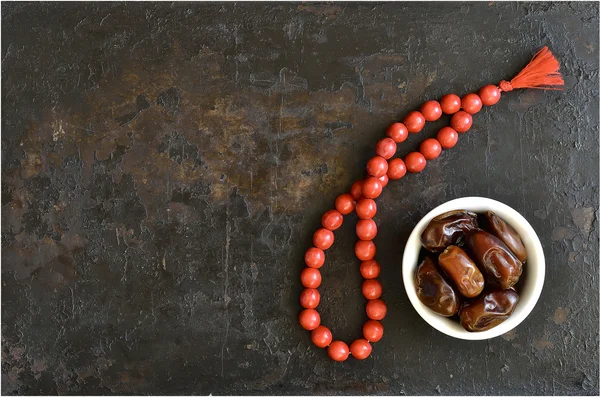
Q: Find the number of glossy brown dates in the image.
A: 6